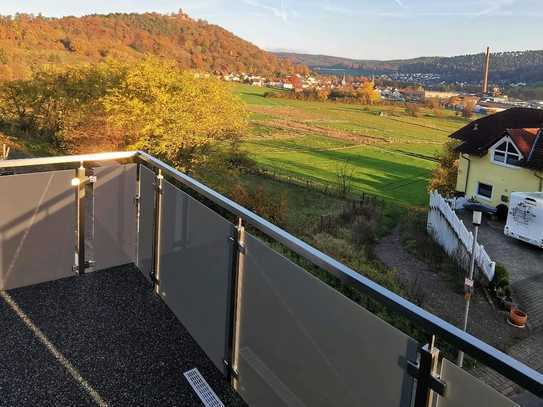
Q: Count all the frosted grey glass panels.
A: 6